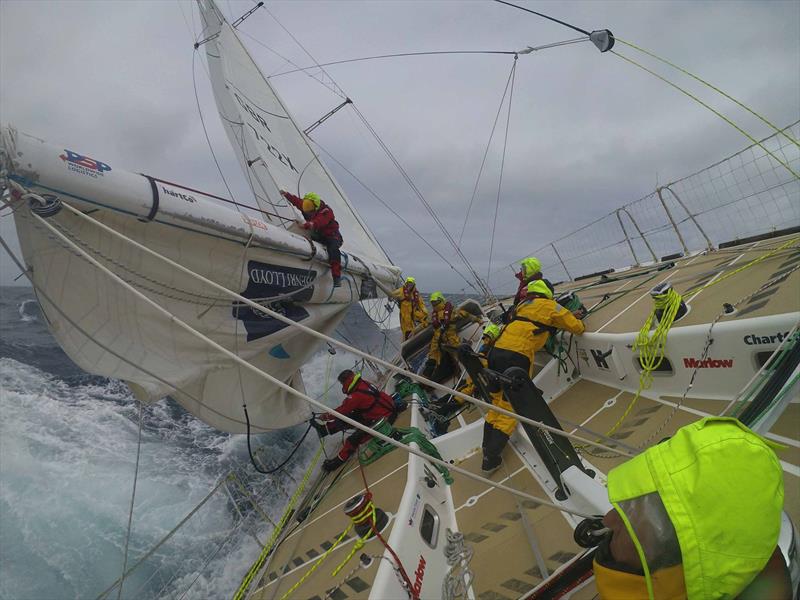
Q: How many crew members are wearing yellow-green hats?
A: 7